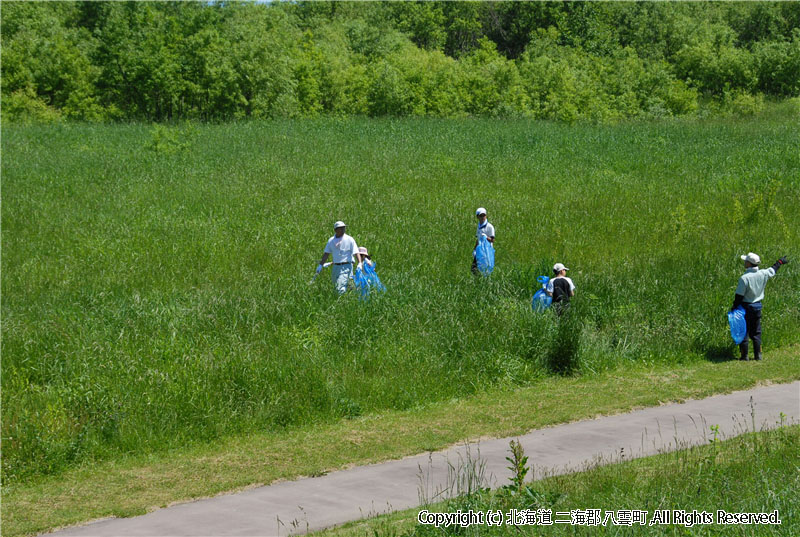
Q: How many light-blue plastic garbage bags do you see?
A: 5